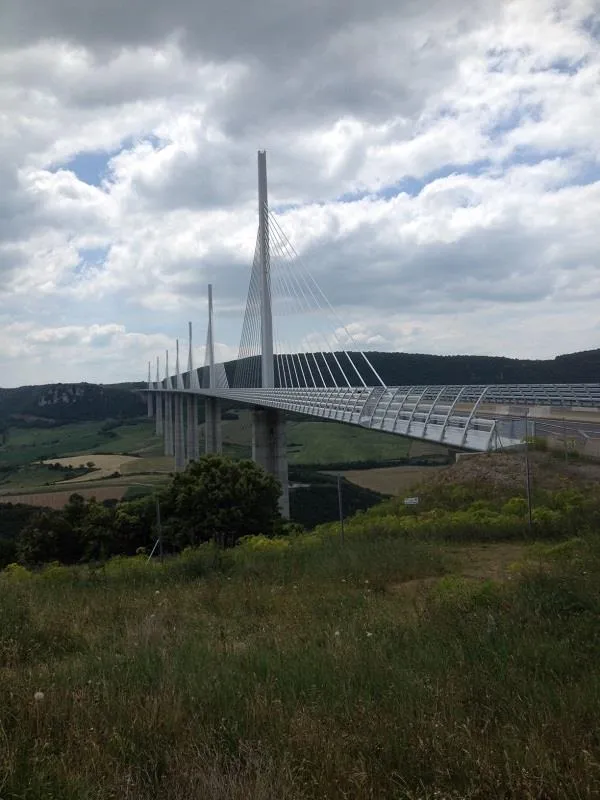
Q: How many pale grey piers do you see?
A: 7